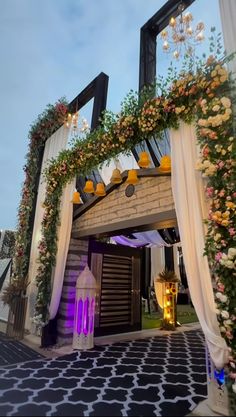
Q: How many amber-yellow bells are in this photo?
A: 7